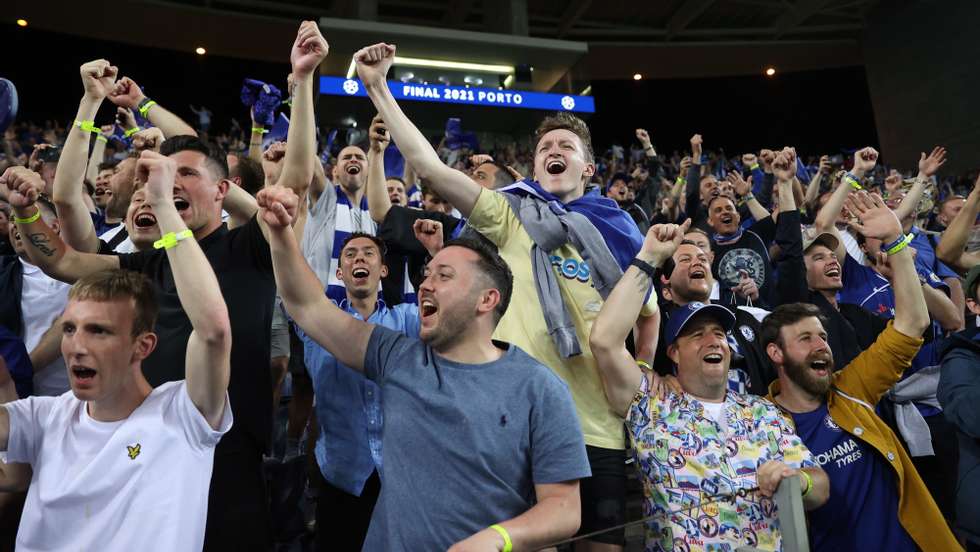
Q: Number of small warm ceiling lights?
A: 4